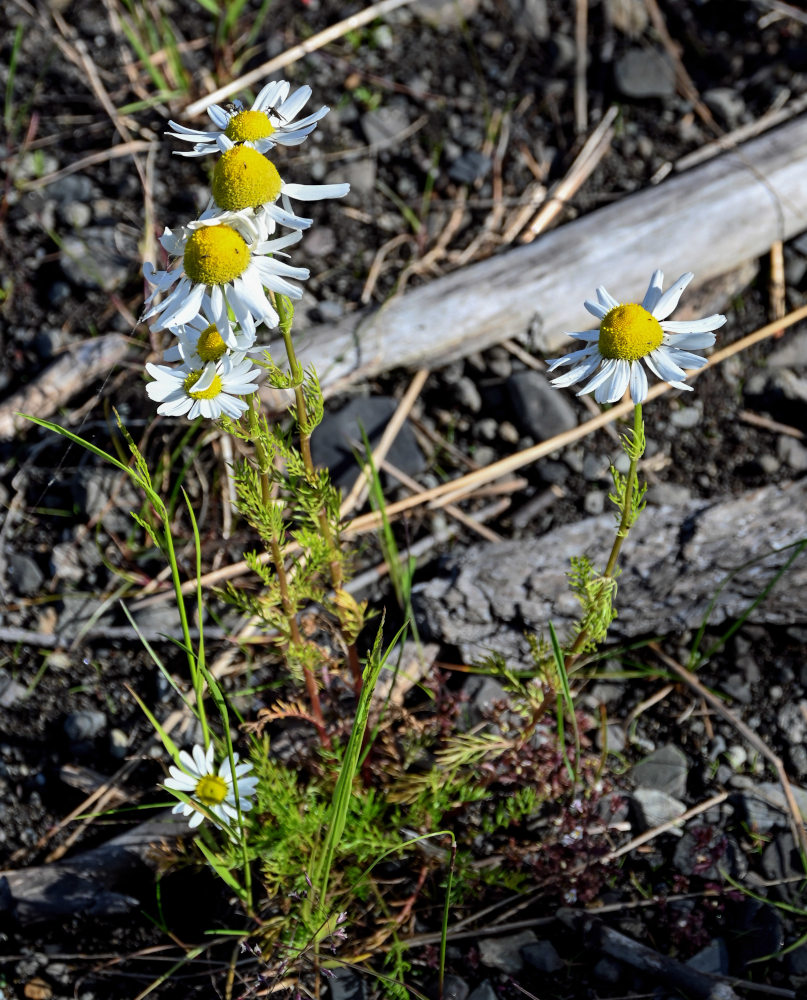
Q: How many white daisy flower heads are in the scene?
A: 7